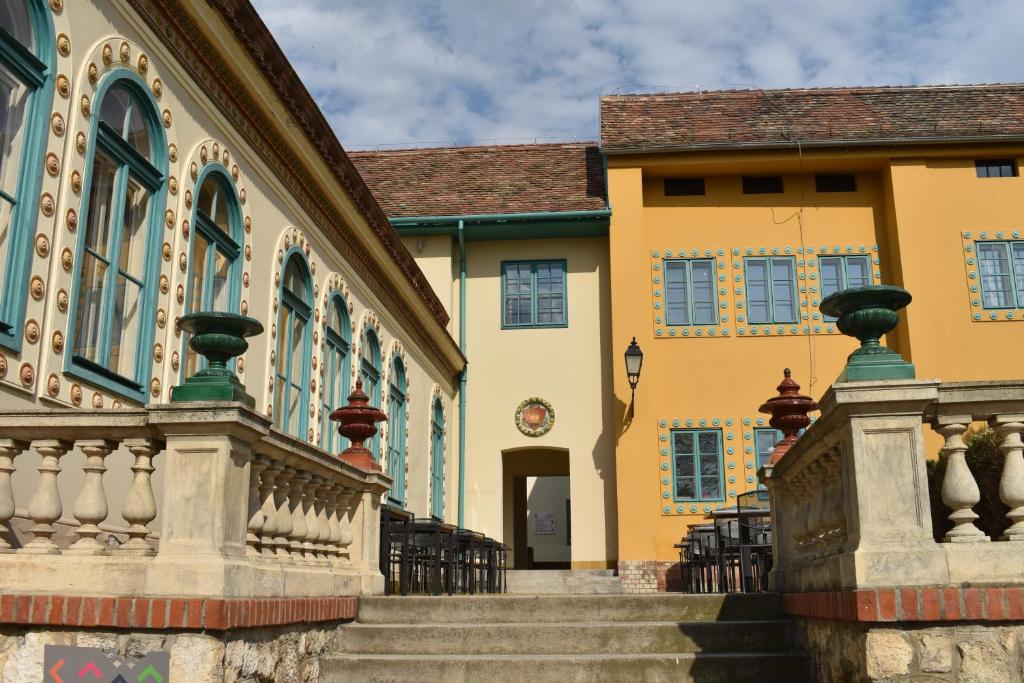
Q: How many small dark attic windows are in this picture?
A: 4